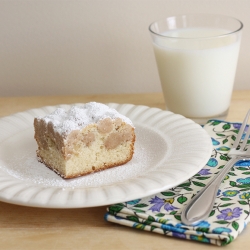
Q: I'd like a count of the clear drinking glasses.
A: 1